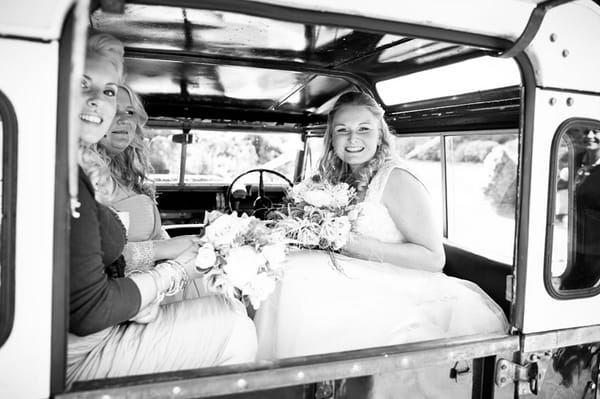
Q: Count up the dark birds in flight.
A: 0